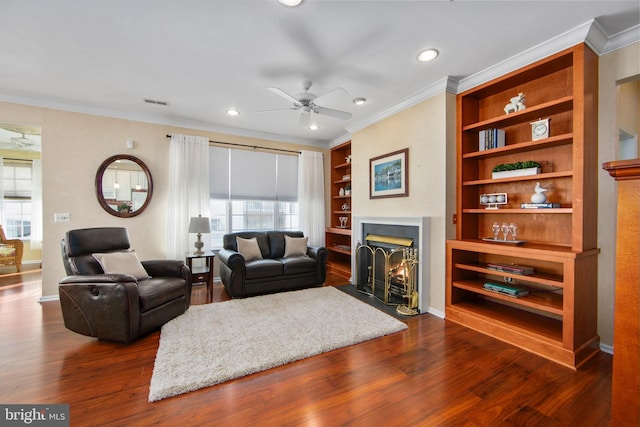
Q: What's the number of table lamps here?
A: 1